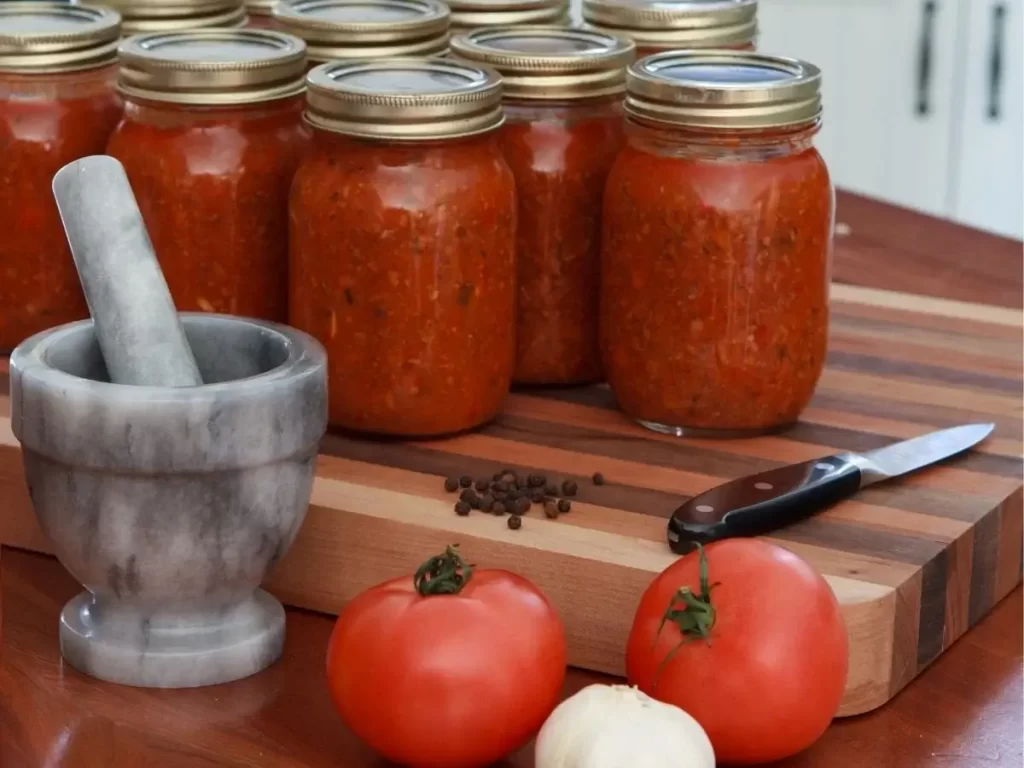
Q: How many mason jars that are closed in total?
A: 10